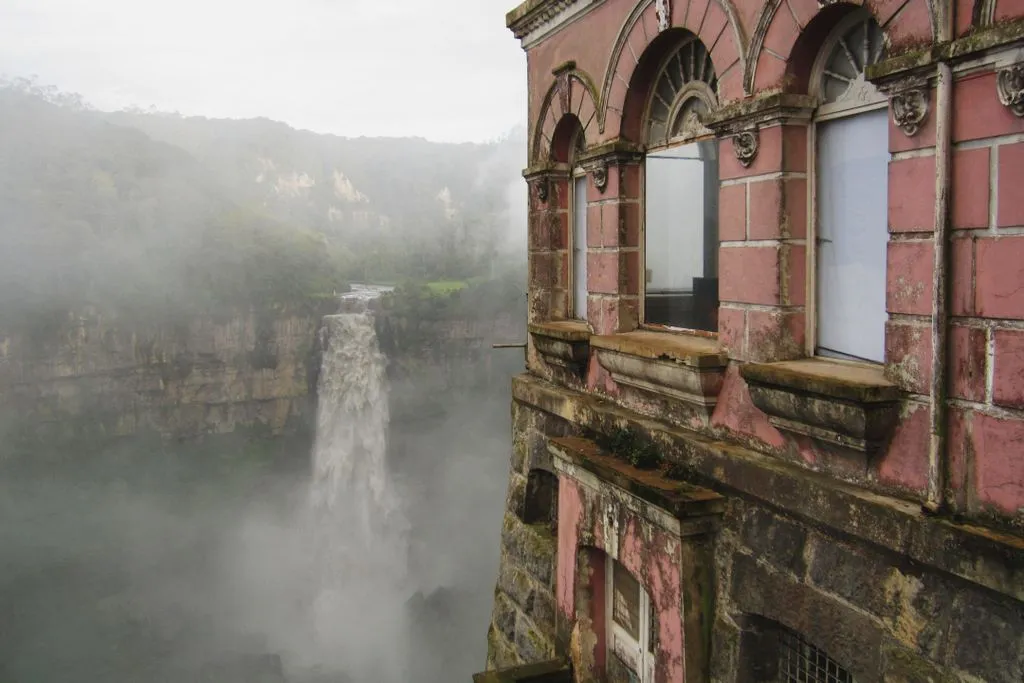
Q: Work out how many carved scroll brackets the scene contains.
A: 5